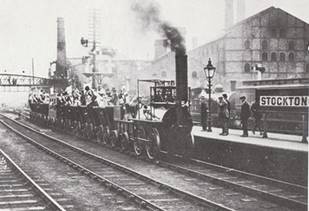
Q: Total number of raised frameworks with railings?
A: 1